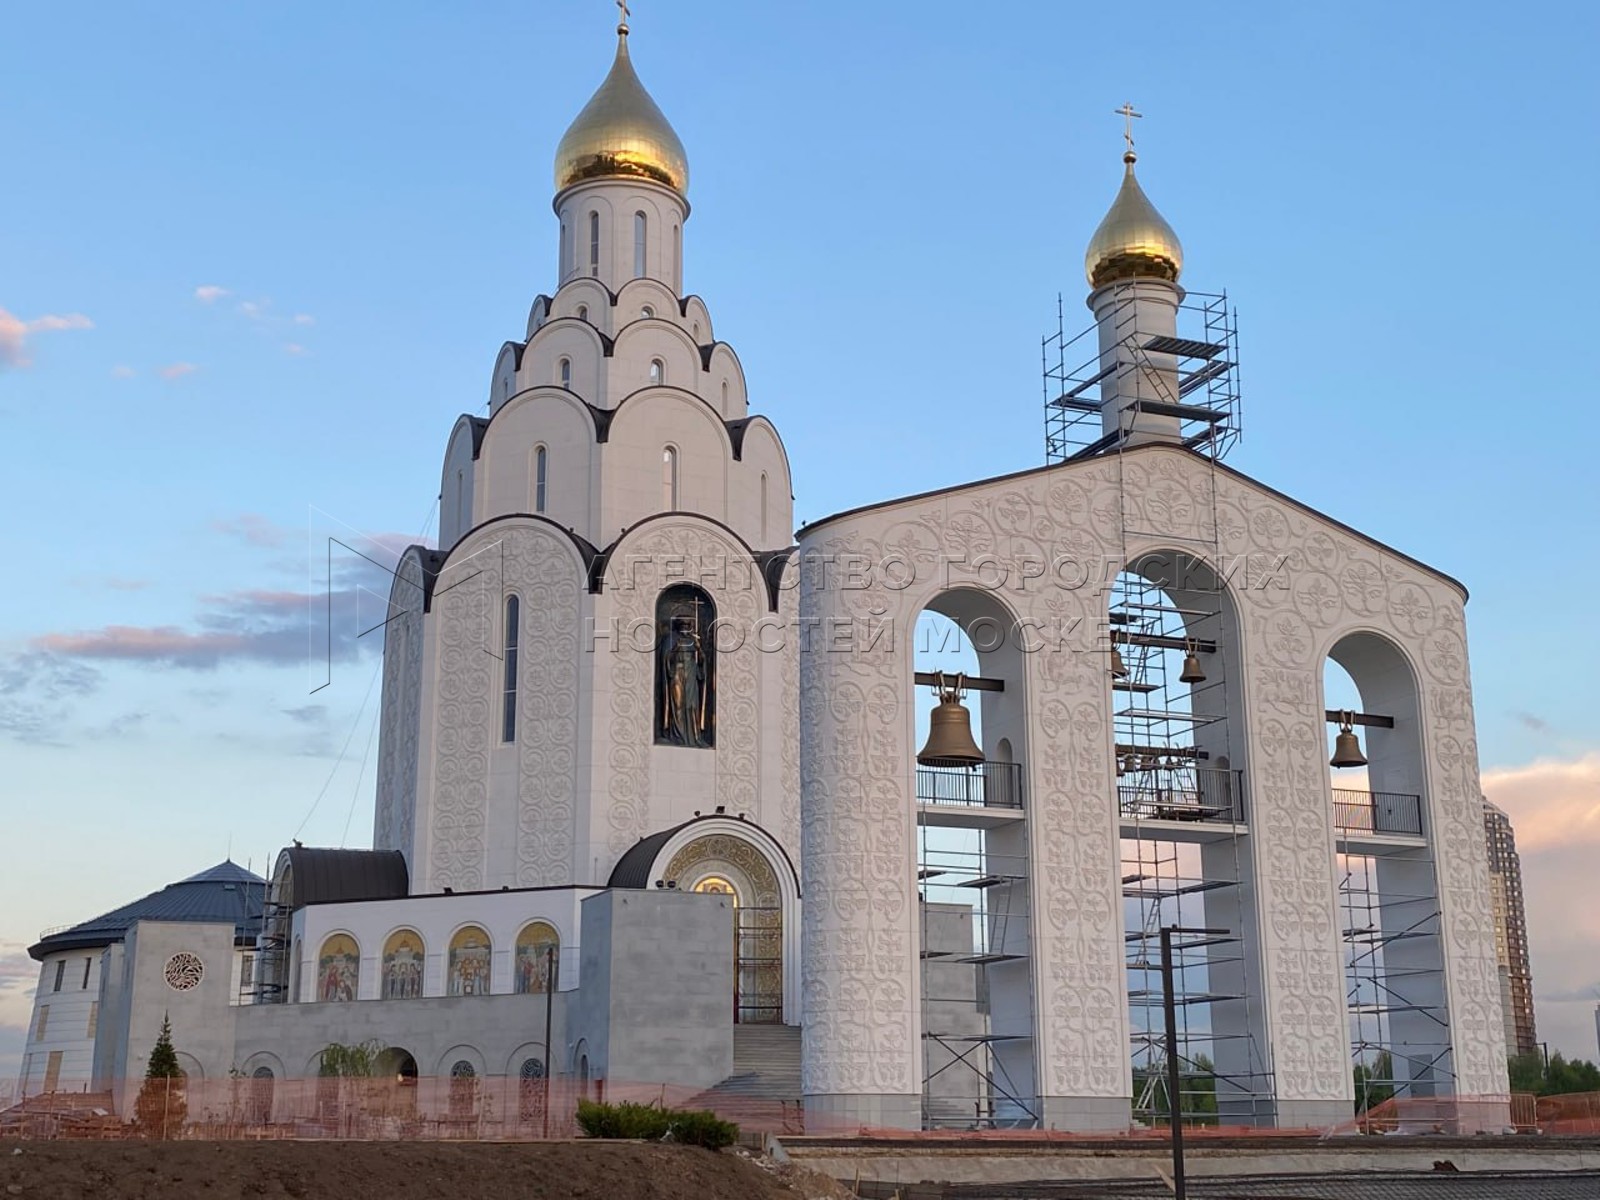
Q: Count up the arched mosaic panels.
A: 4